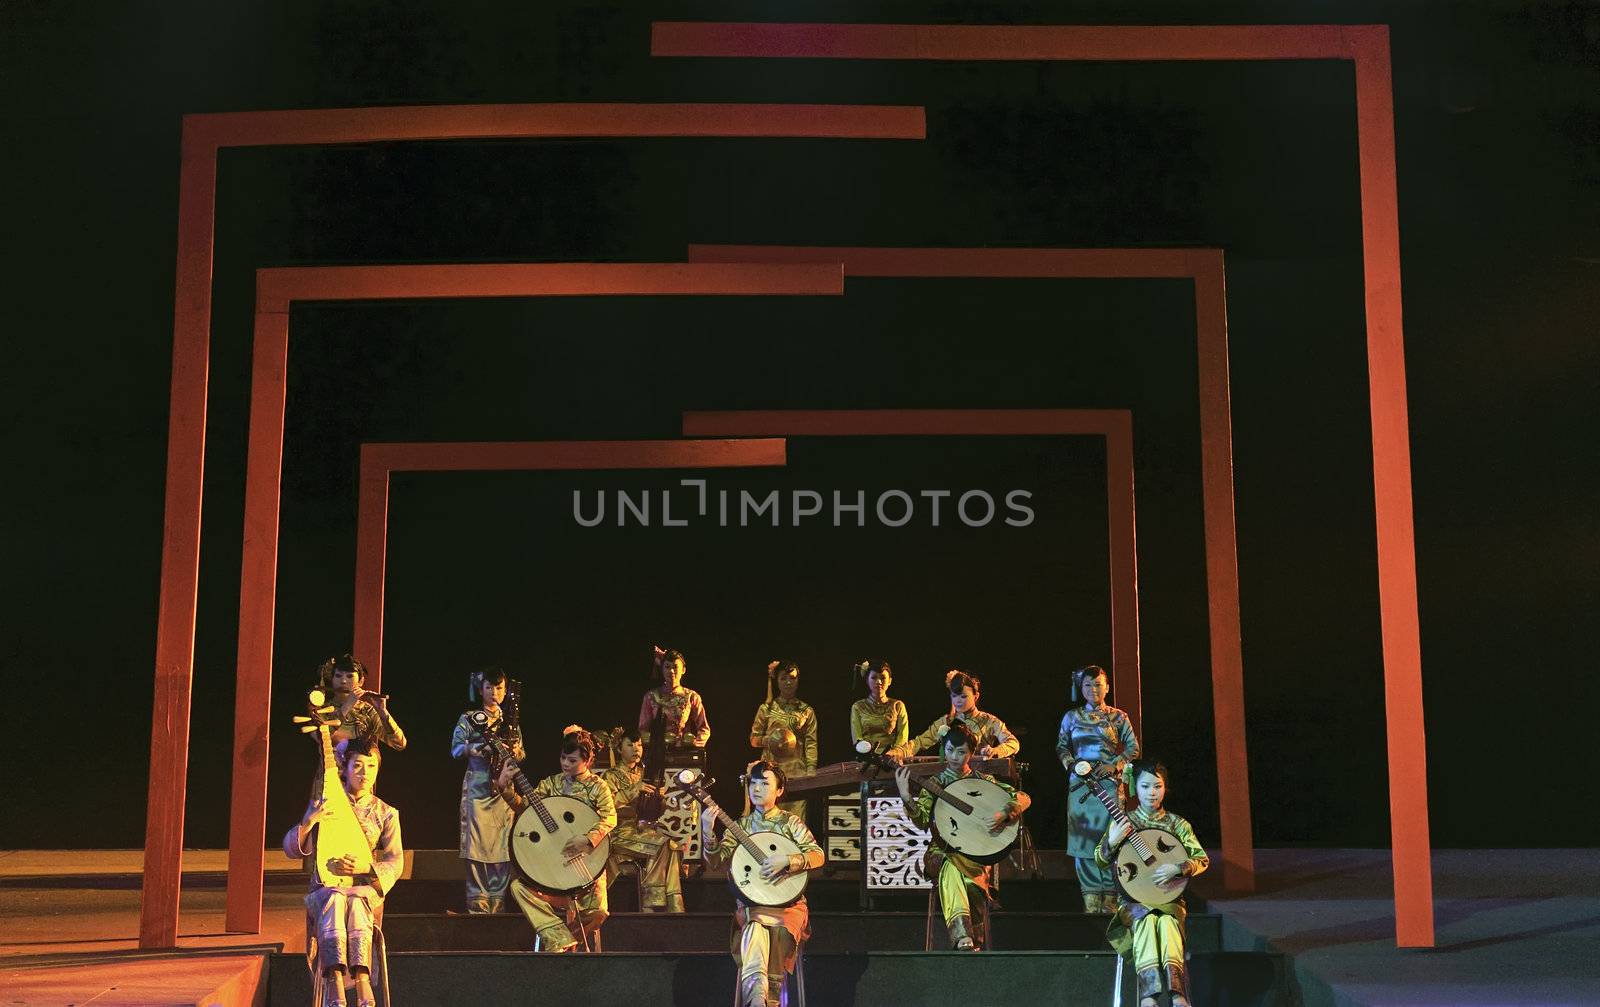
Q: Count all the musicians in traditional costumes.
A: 13